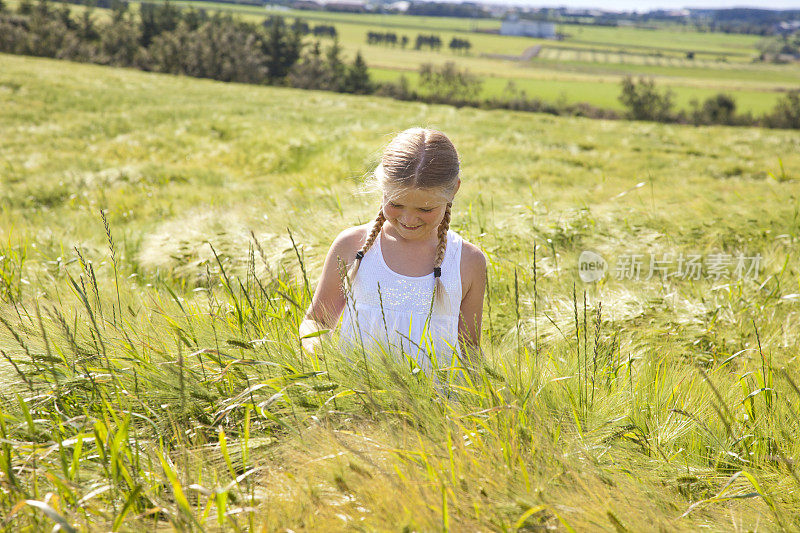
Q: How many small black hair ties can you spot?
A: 2